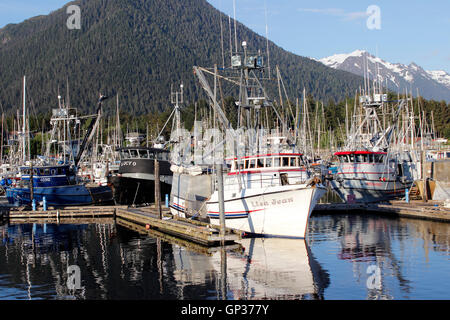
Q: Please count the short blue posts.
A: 4